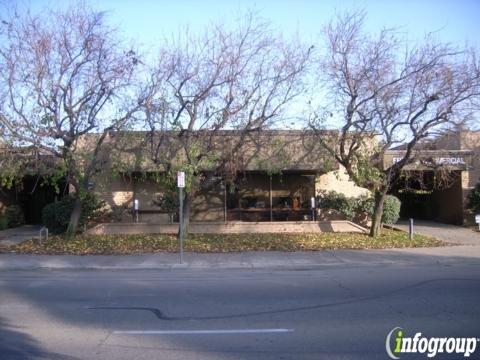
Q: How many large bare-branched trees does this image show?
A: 3